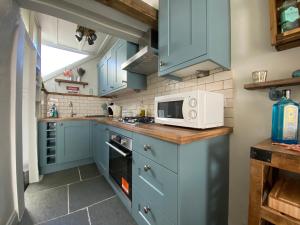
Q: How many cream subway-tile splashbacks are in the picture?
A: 1